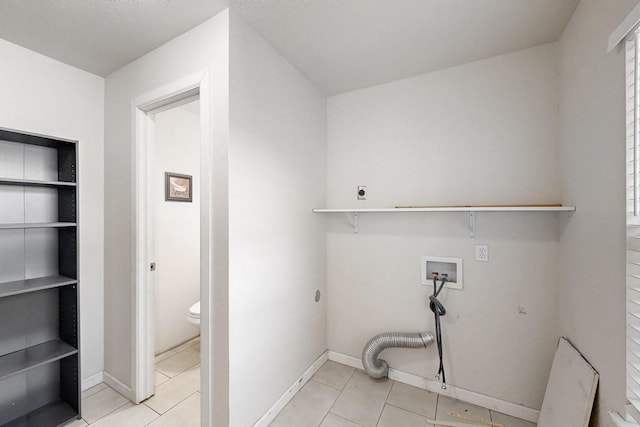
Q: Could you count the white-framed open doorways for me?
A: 1